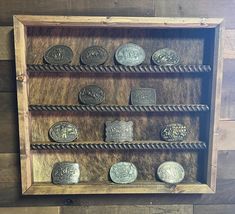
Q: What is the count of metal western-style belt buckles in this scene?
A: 12